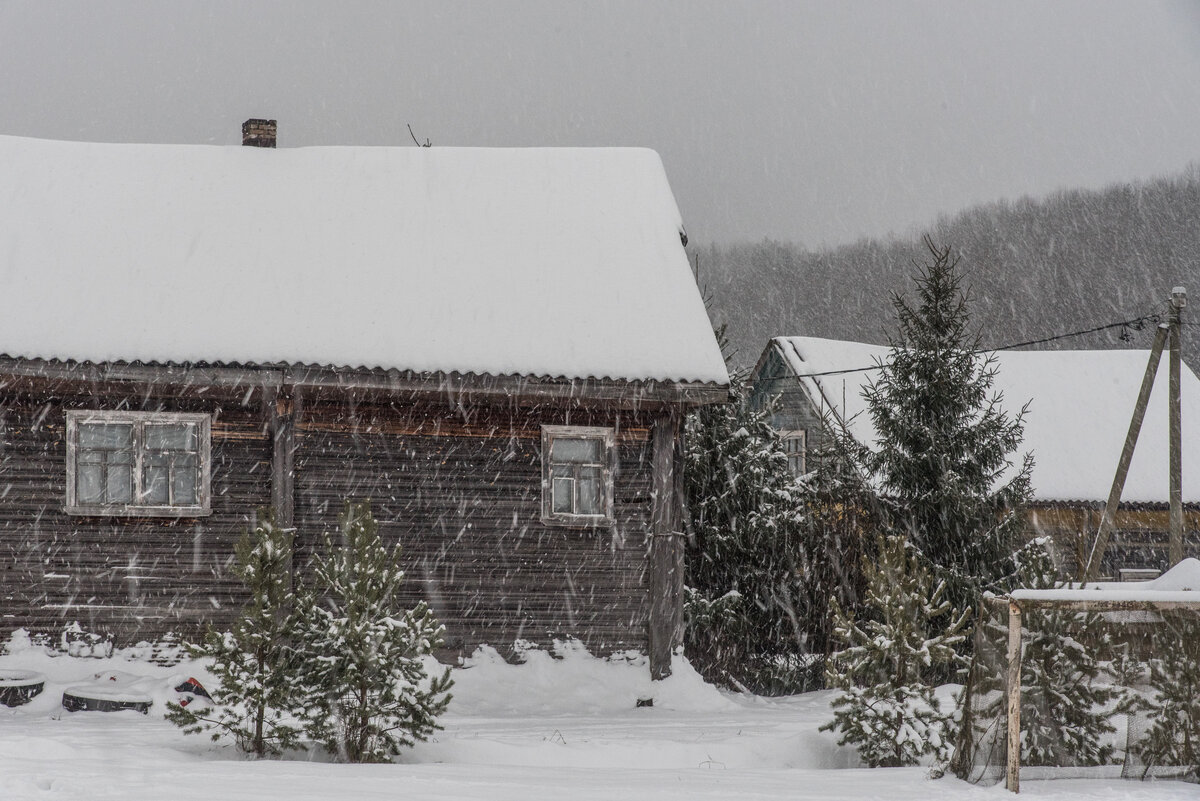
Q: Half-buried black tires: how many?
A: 2